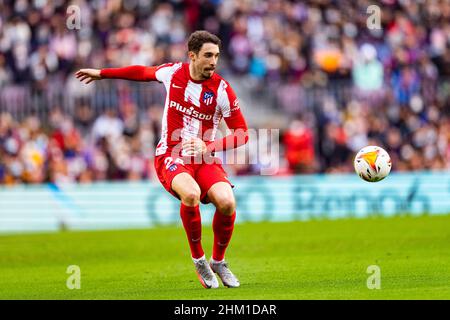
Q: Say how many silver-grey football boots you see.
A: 2